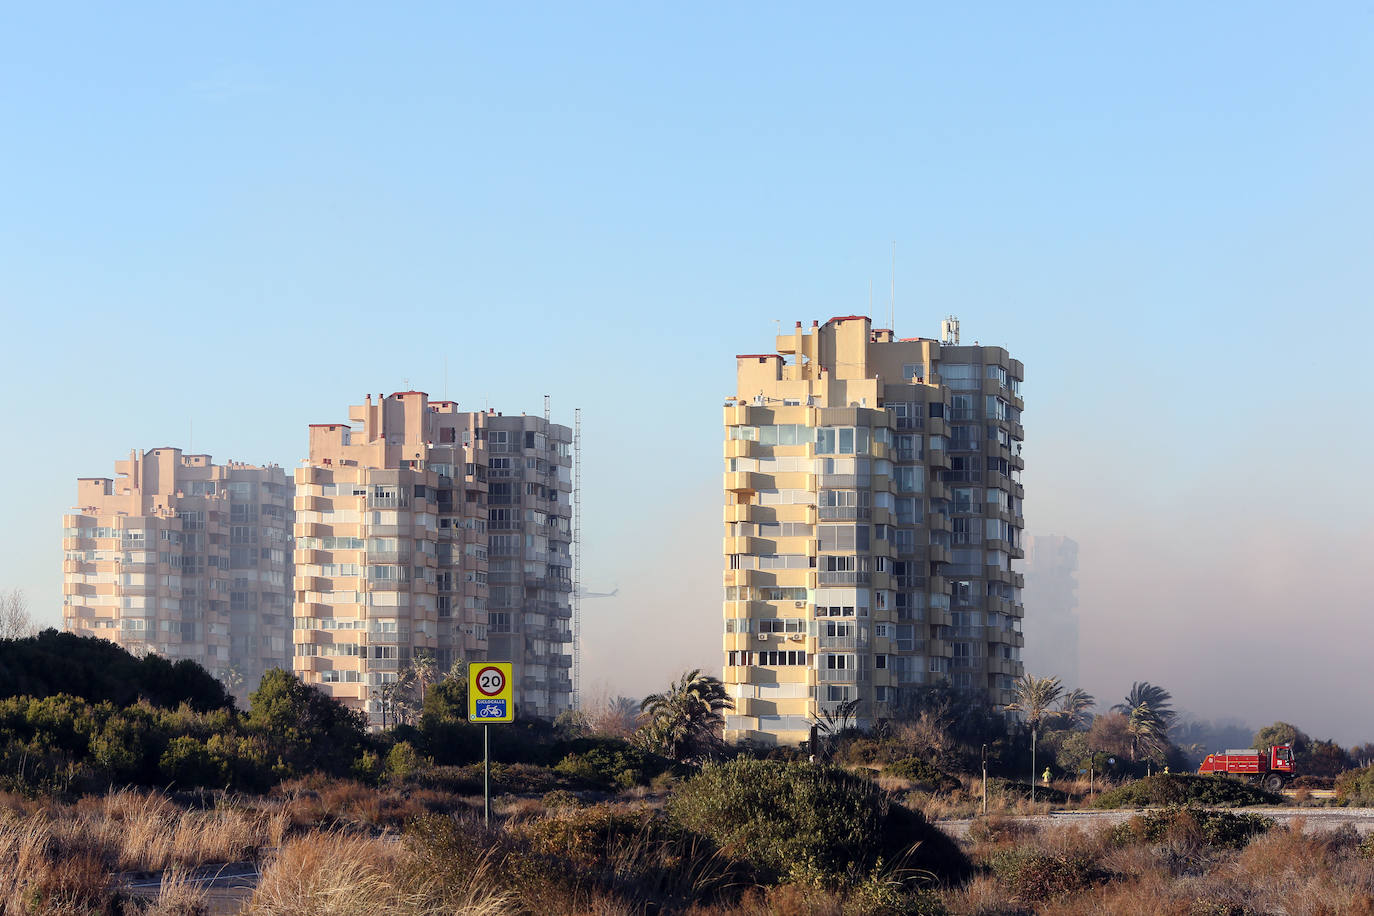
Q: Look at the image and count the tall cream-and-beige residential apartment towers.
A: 3